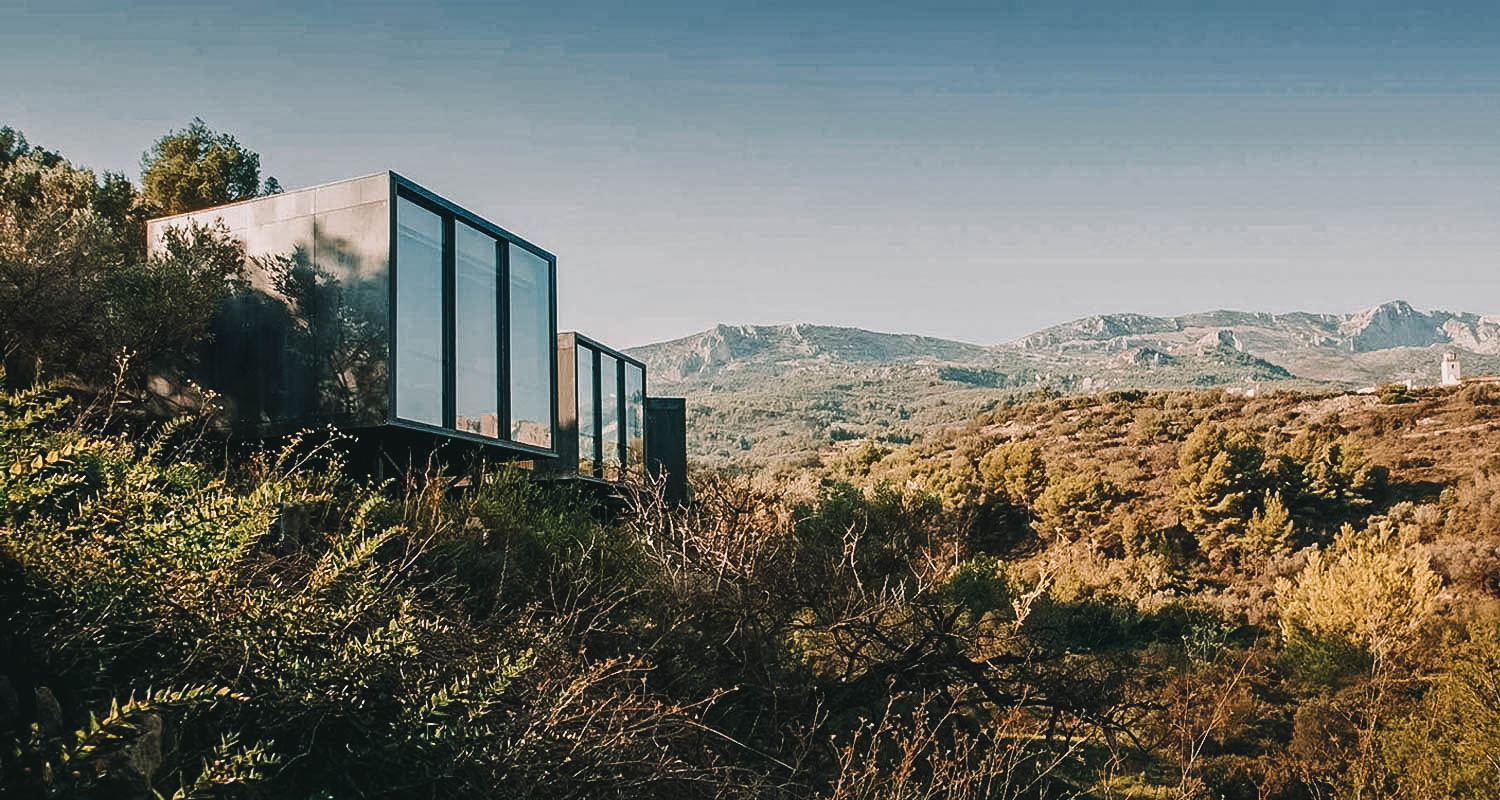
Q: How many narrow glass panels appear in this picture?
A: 6